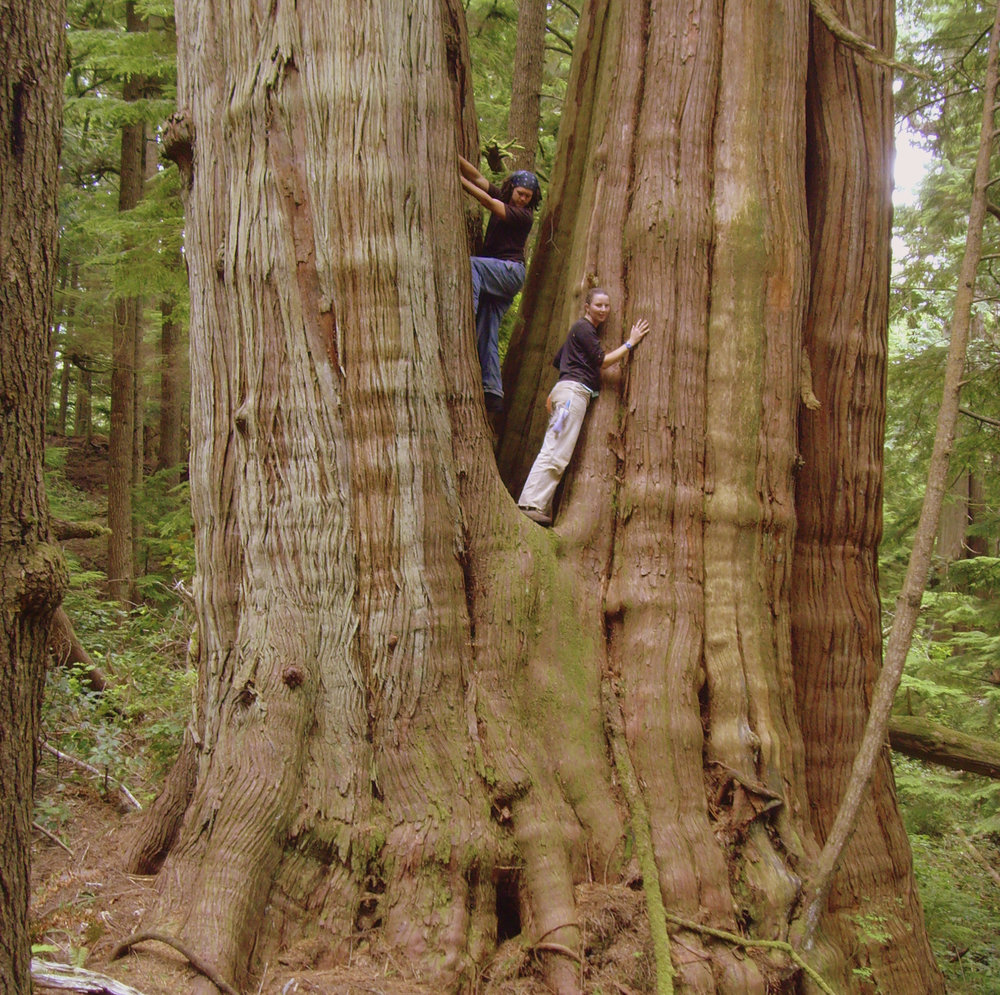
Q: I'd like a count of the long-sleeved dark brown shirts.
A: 0